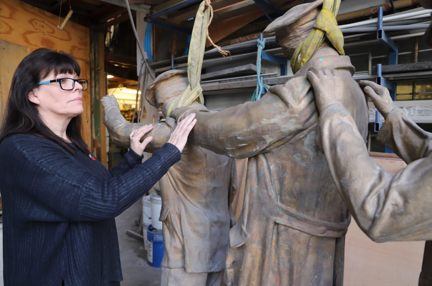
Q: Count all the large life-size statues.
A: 3